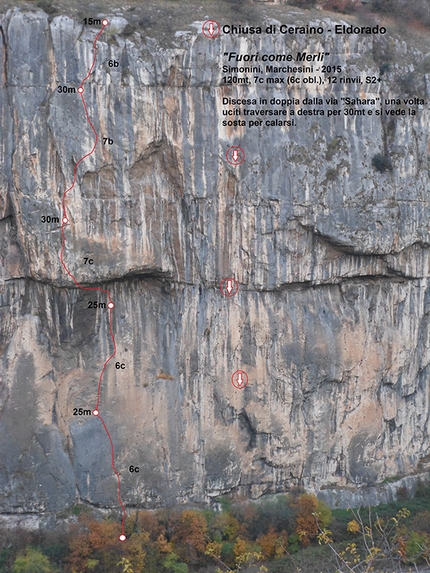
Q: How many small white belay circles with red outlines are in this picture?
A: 6